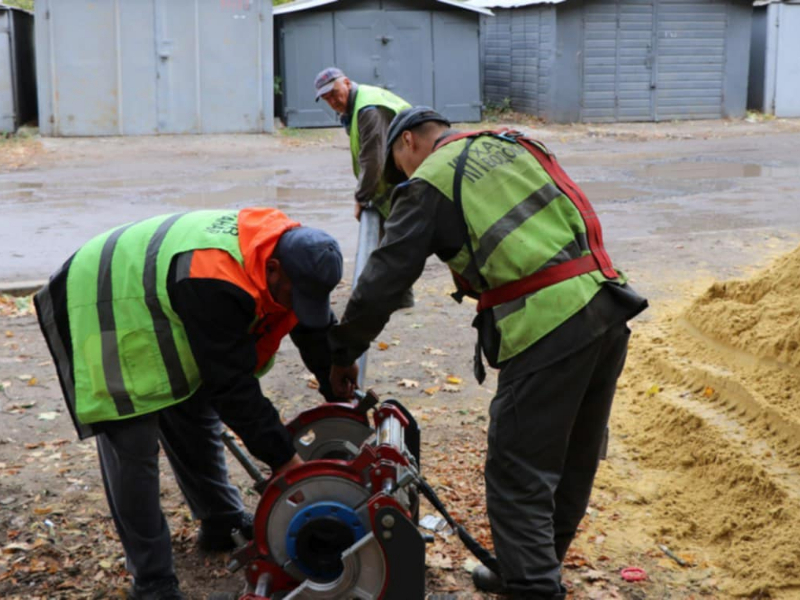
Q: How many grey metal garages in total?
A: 5